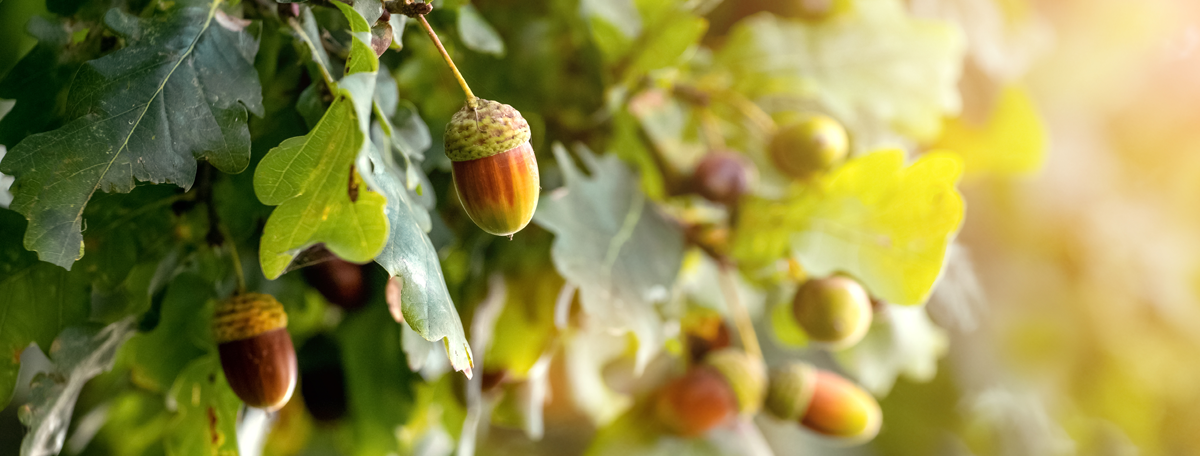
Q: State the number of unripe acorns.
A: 2